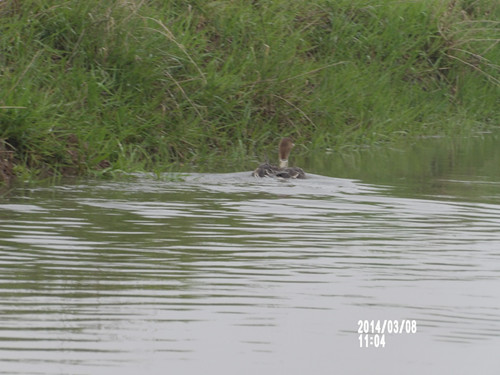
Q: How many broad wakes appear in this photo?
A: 1